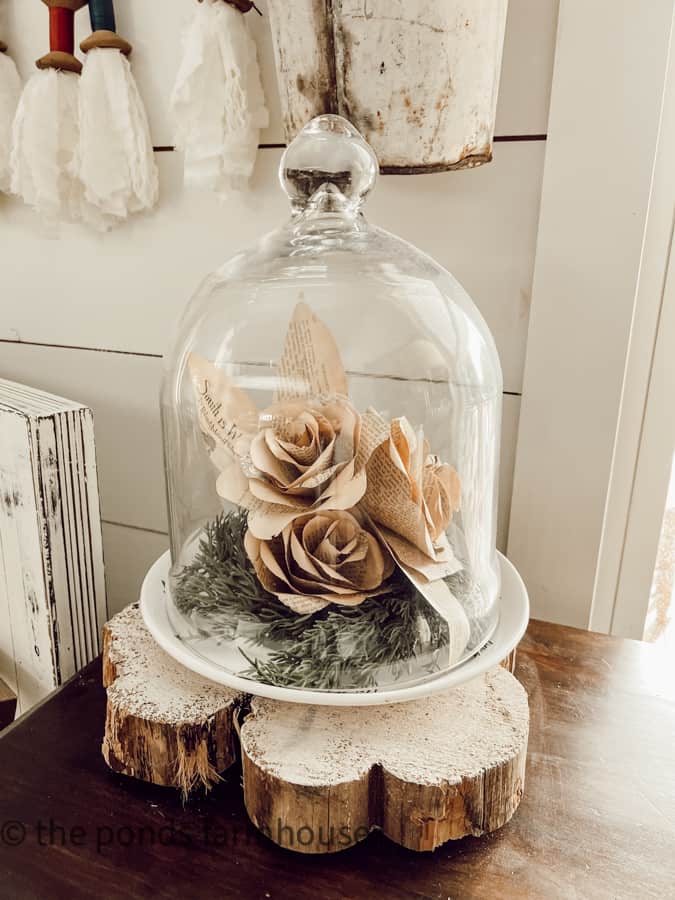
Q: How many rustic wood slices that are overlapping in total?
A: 2